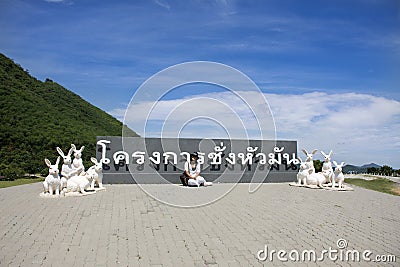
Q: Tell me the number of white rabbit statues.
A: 10